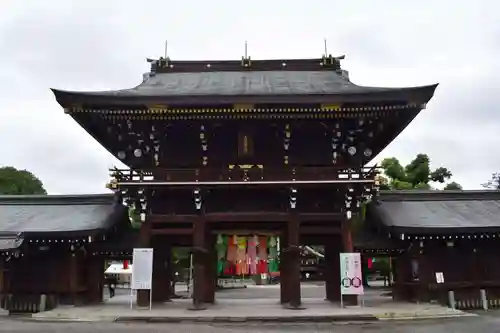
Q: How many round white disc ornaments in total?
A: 4